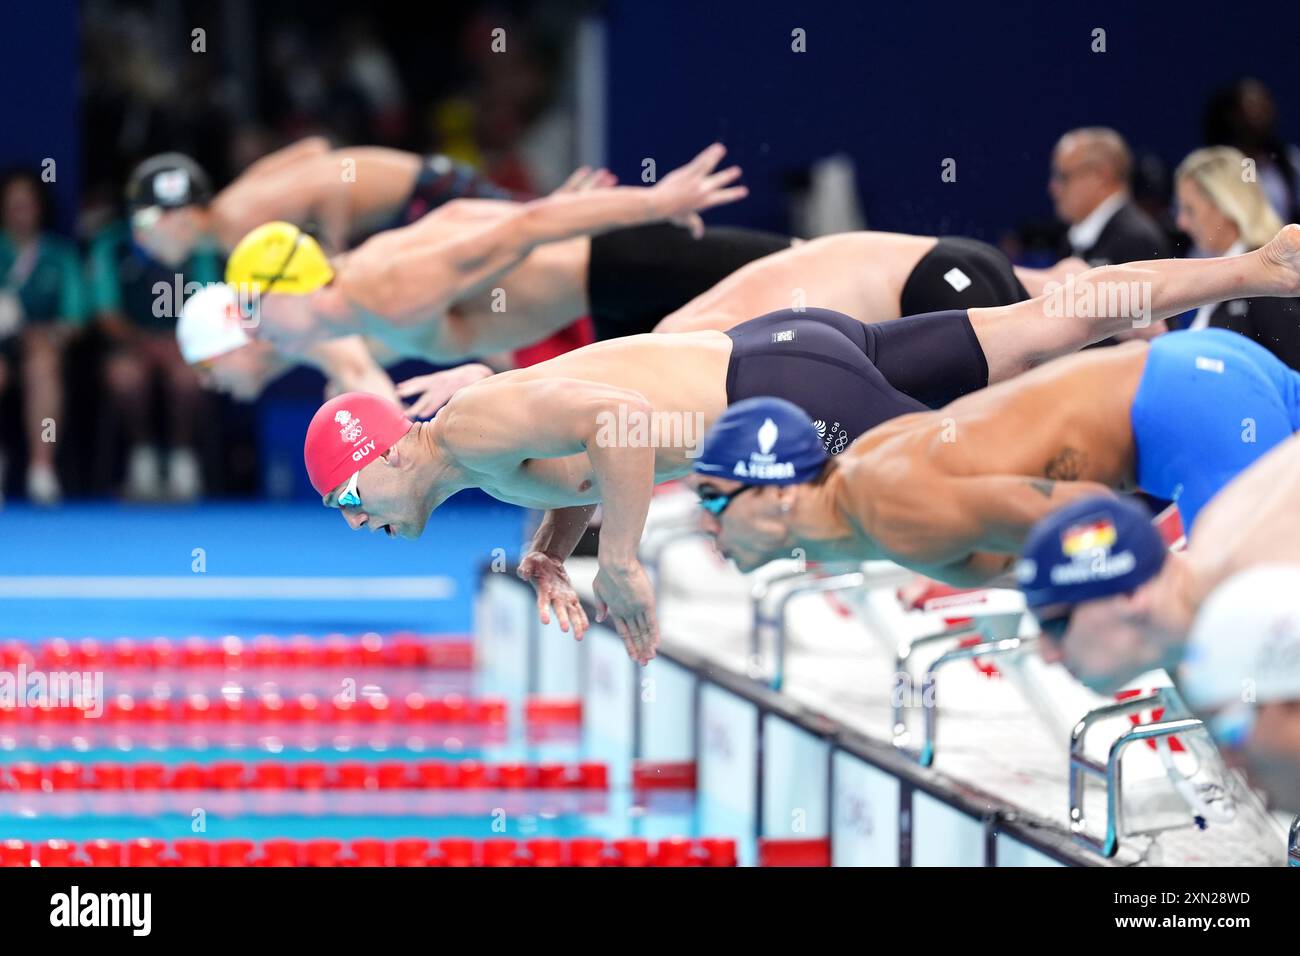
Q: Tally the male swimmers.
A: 8